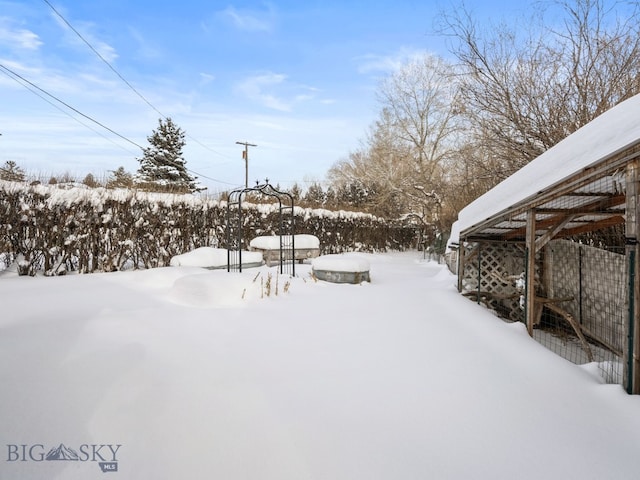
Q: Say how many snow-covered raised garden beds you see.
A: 3